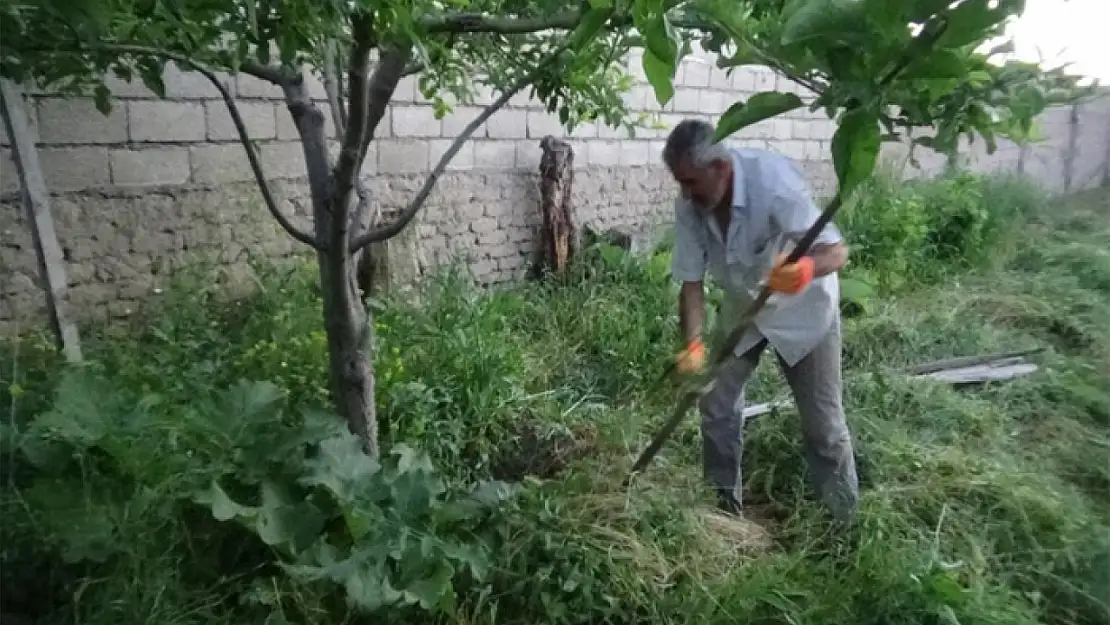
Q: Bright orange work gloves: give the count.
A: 2